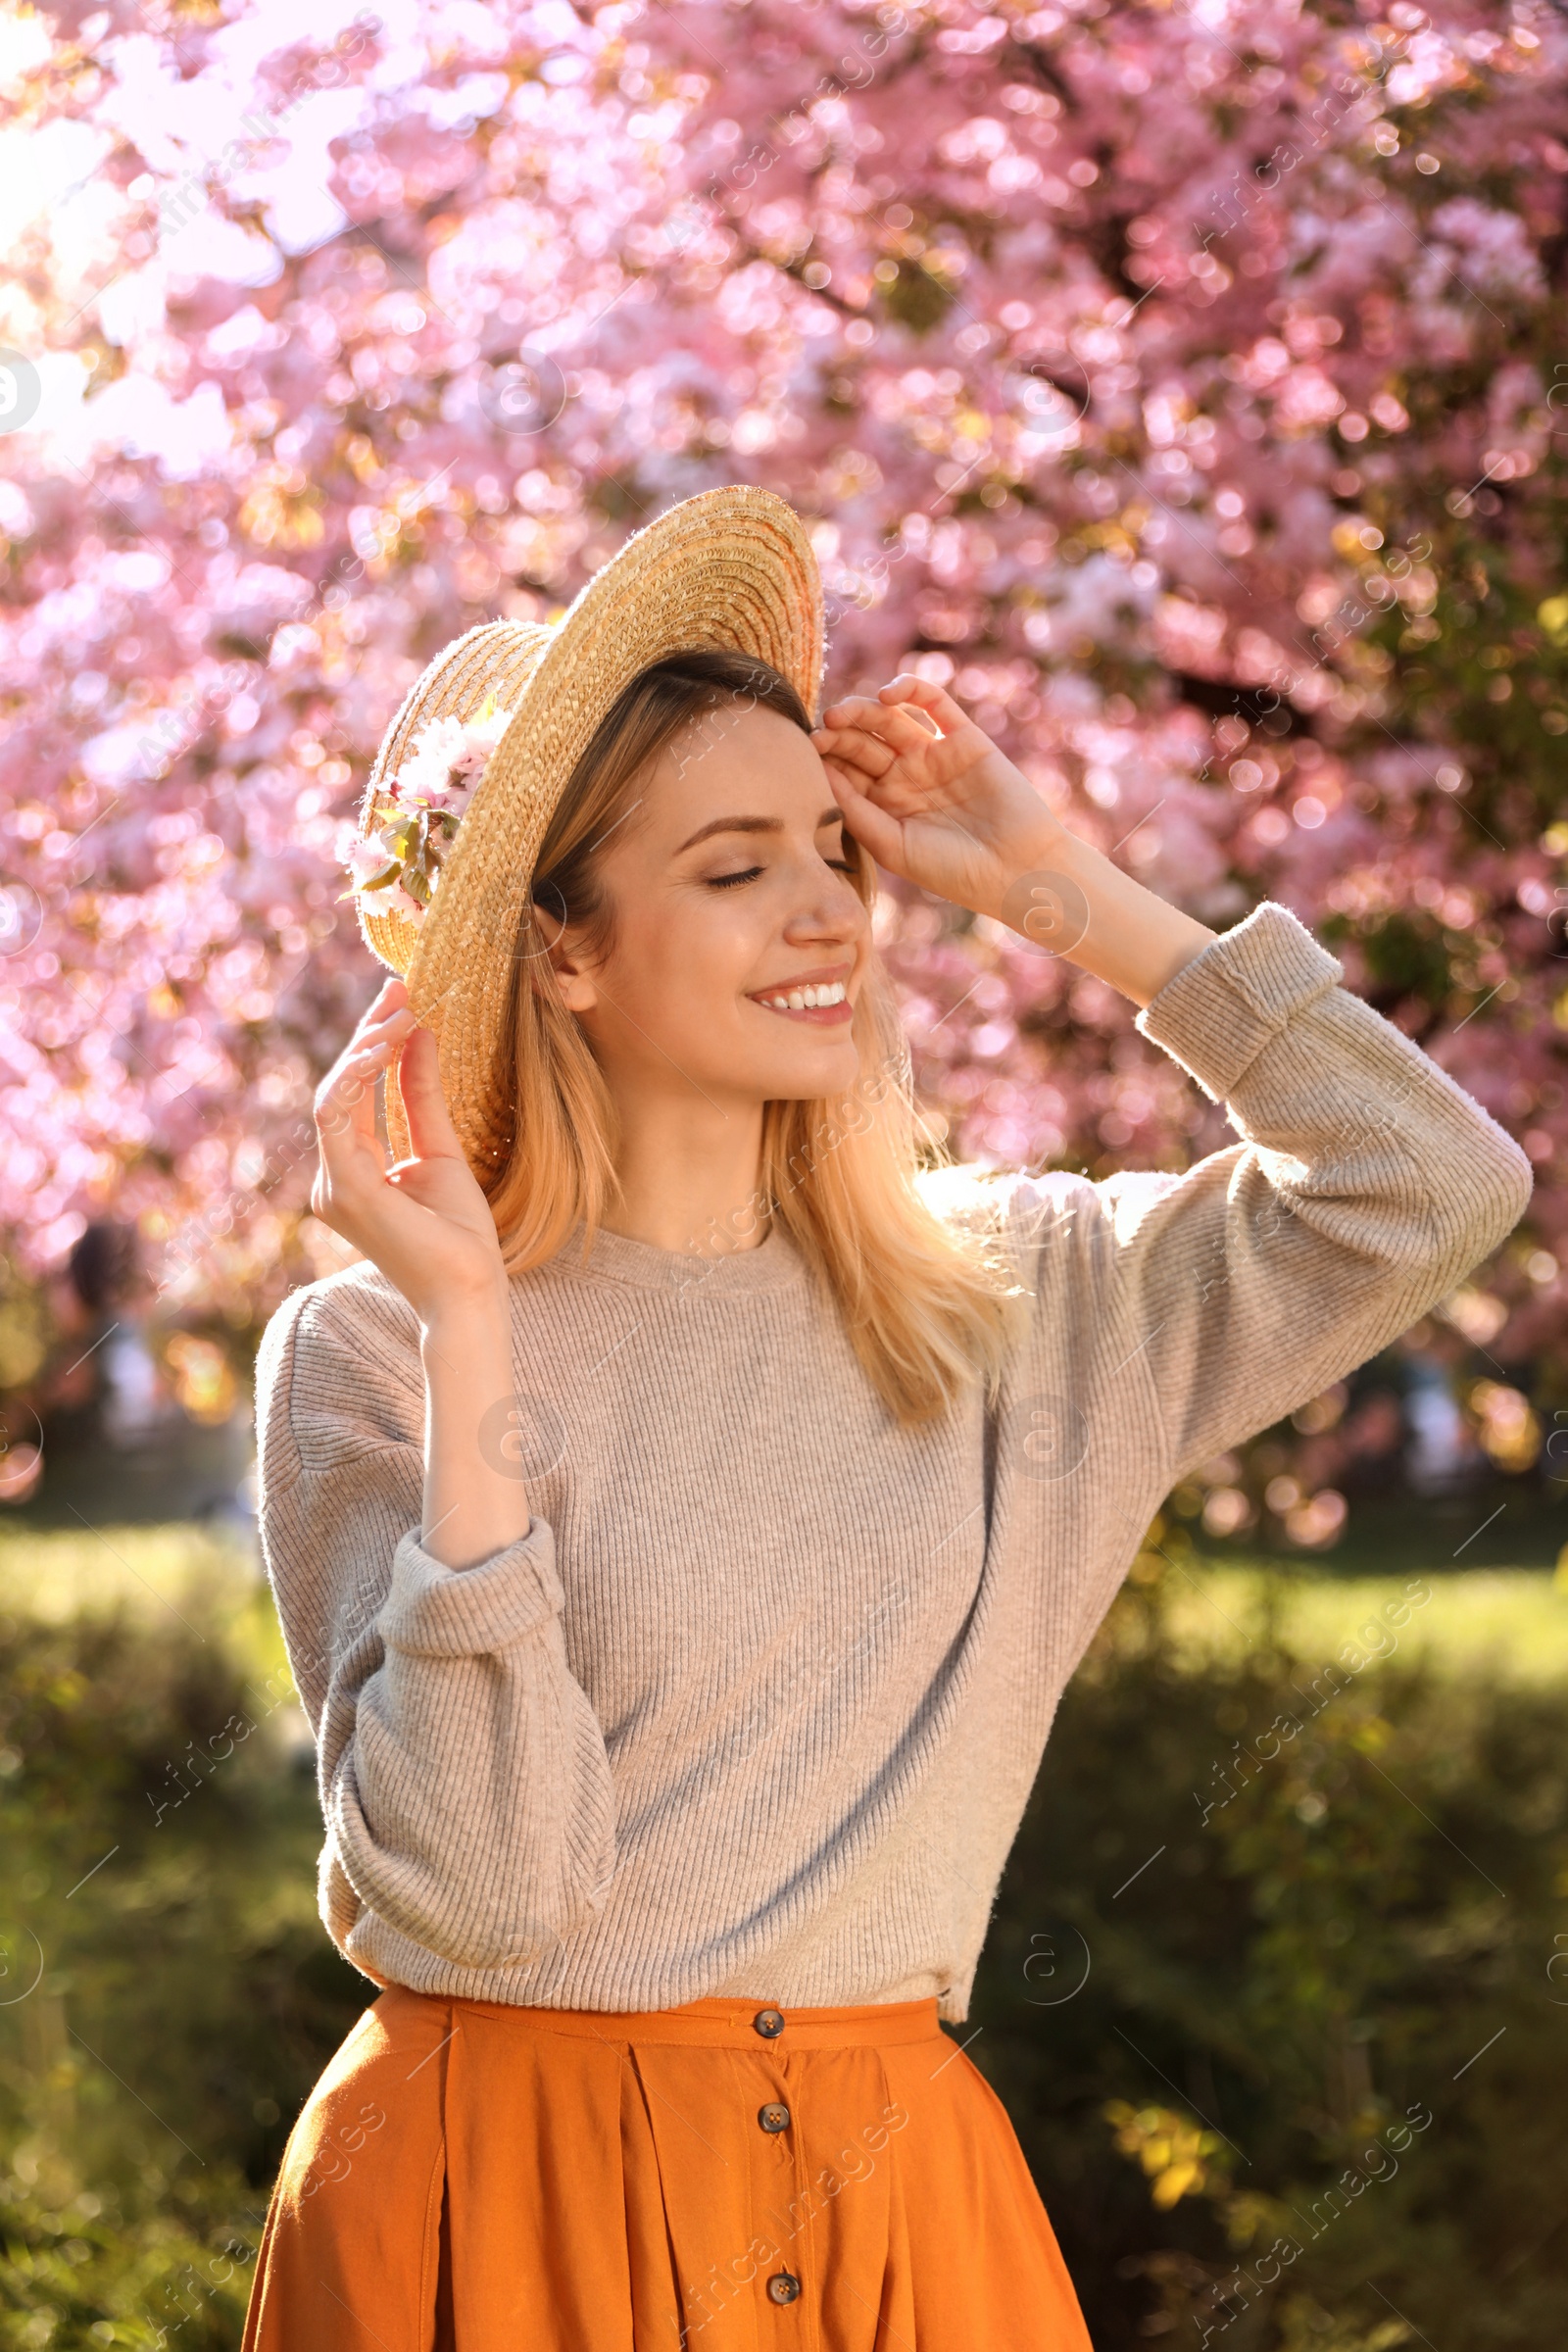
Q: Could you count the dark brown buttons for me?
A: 3